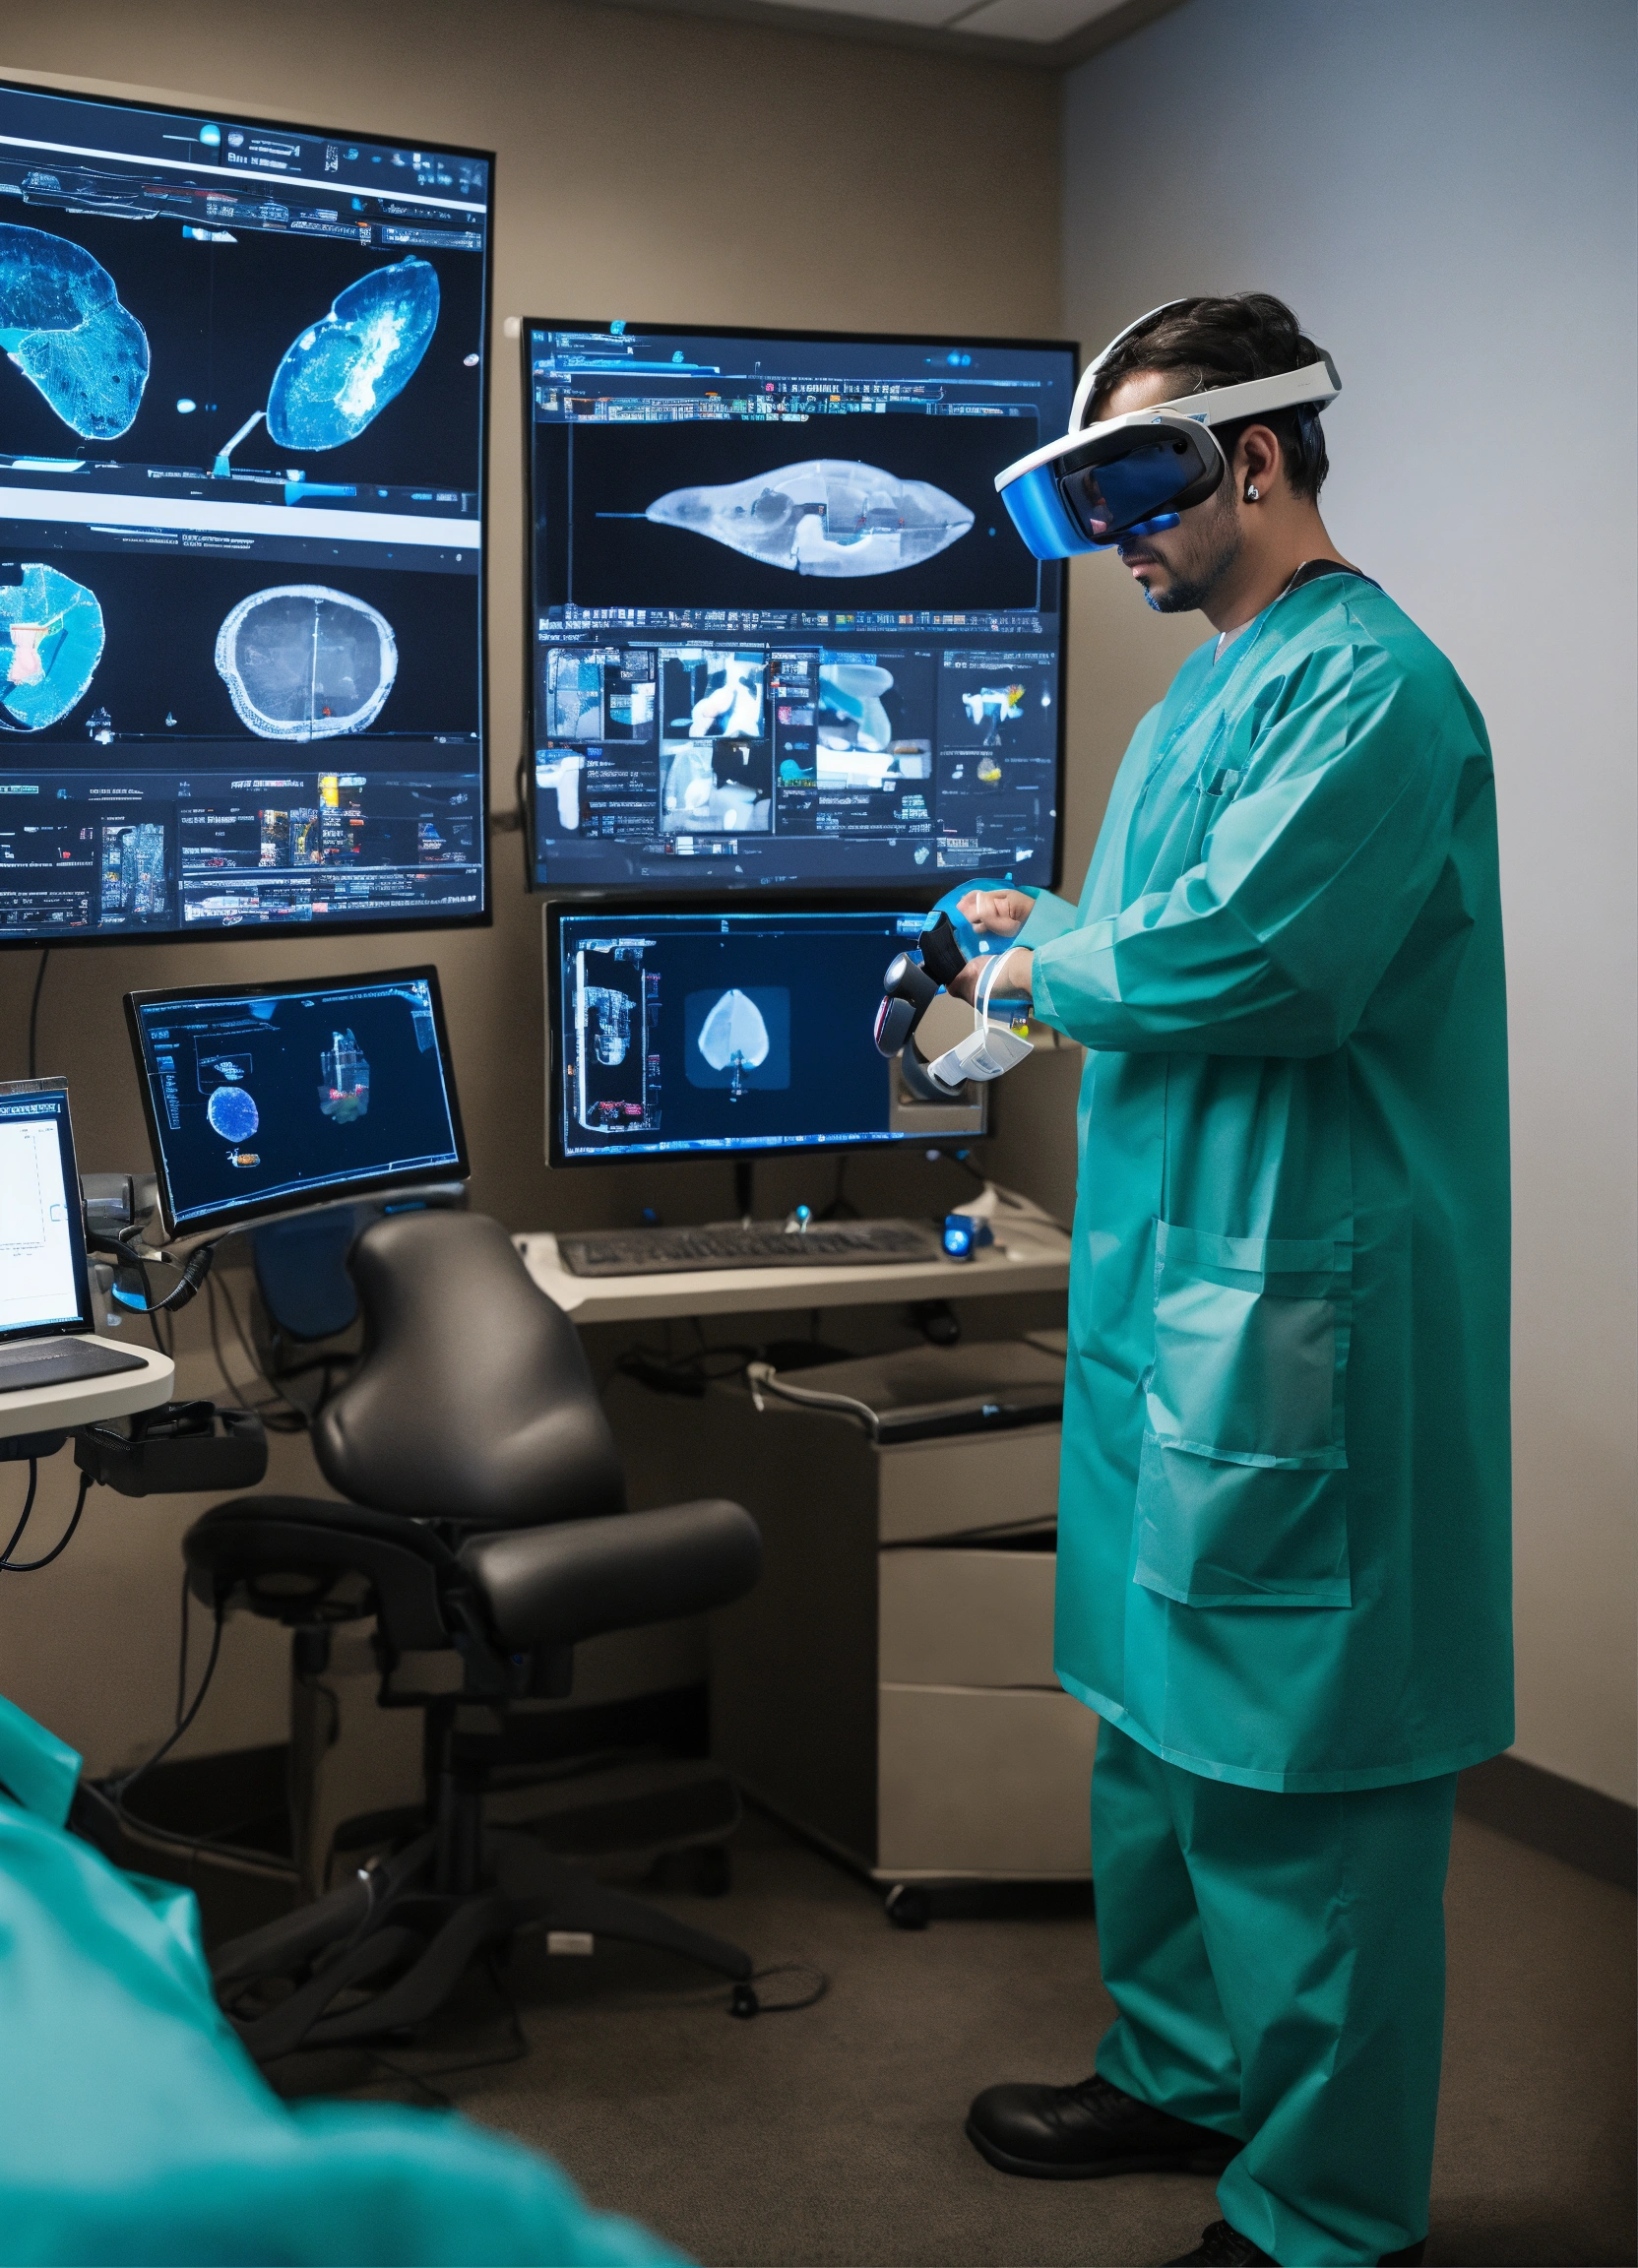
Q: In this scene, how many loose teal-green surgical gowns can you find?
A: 1